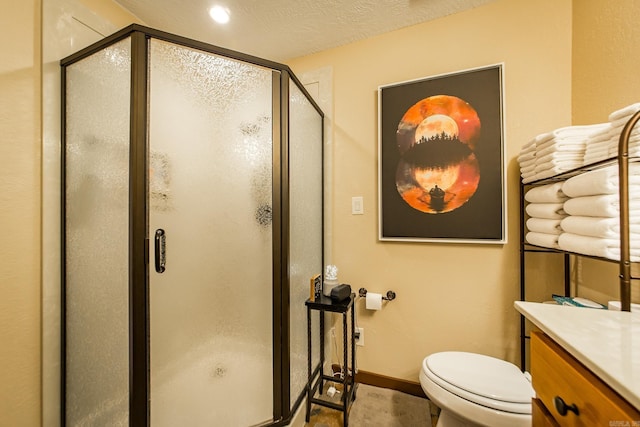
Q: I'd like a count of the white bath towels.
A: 8